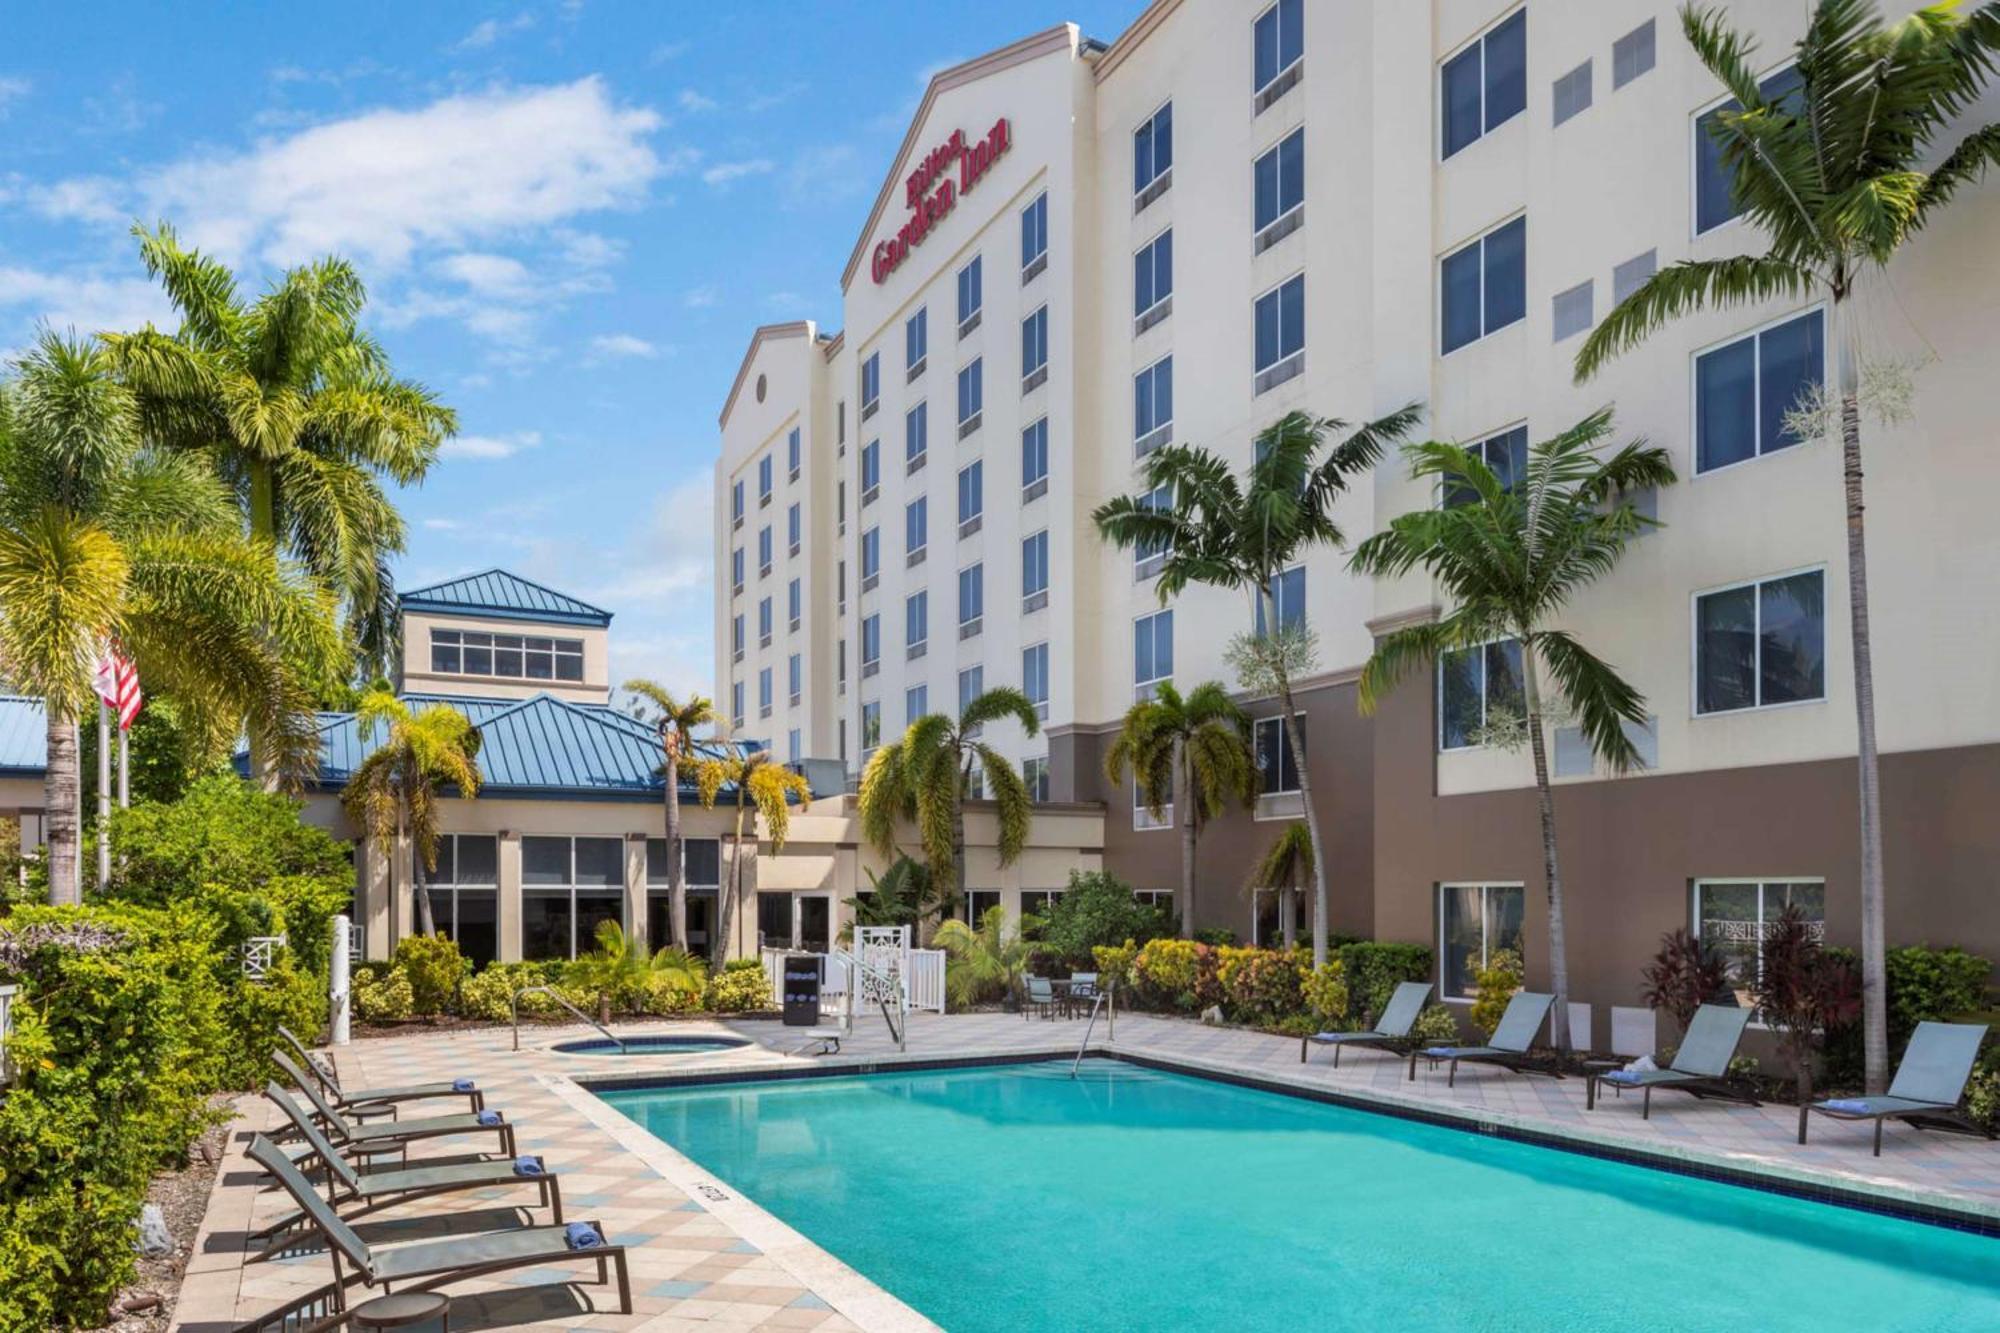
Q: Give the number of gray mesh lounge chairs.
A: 8